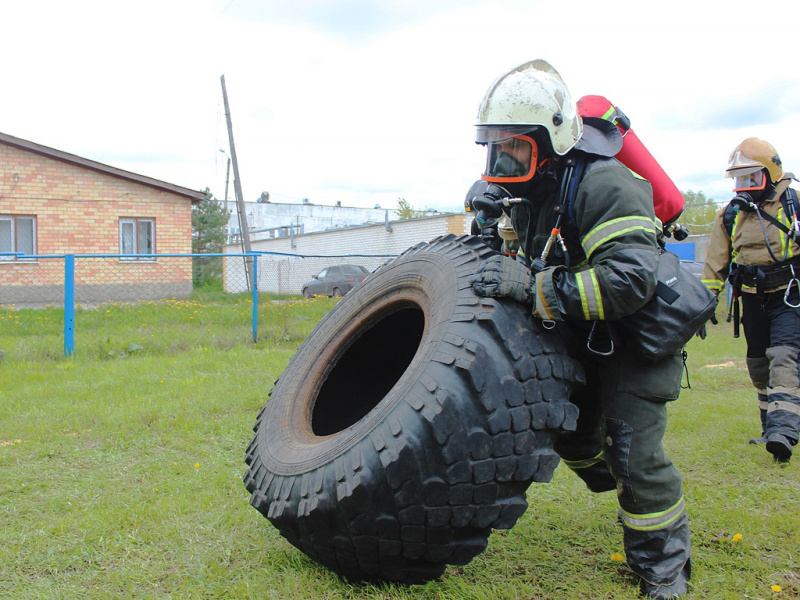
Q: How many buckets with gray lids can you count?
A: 0